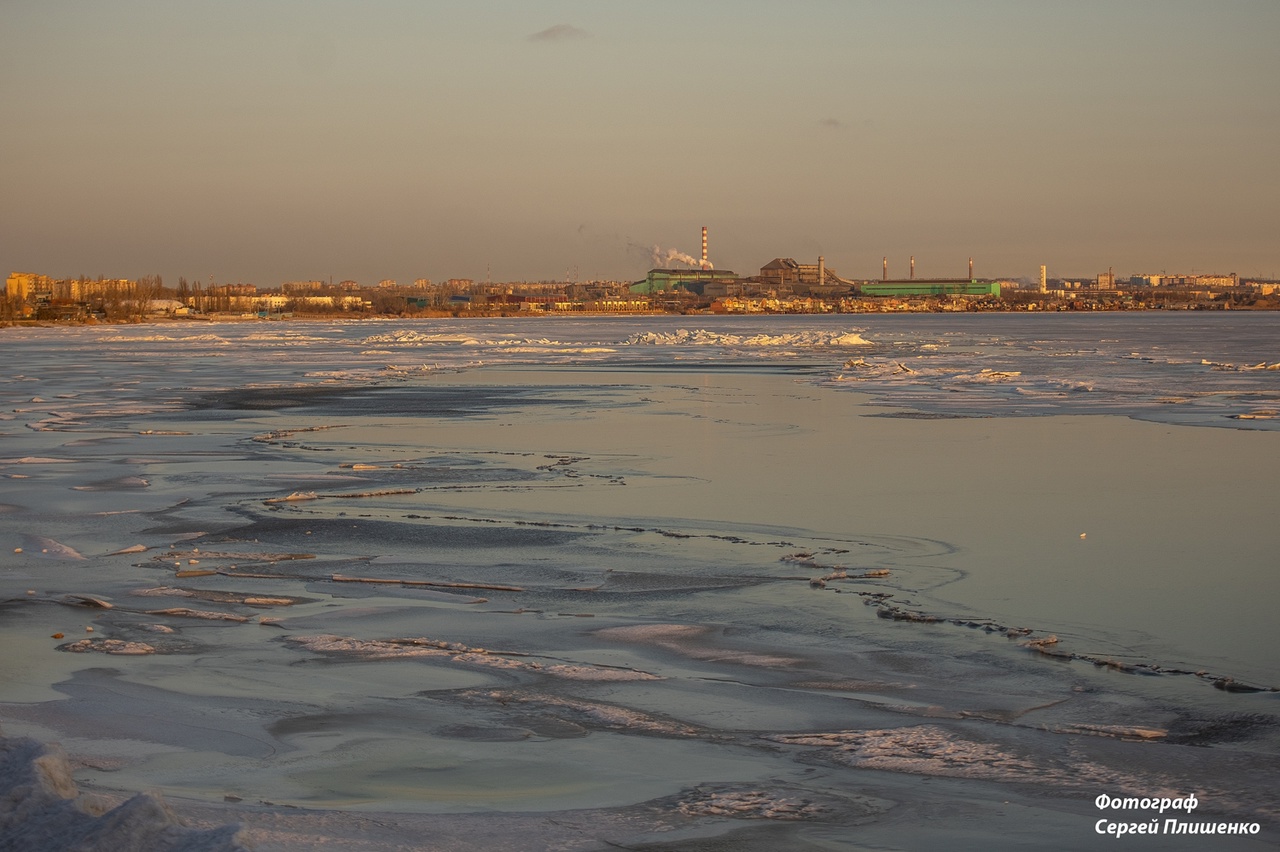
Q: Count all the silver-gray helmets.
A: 0